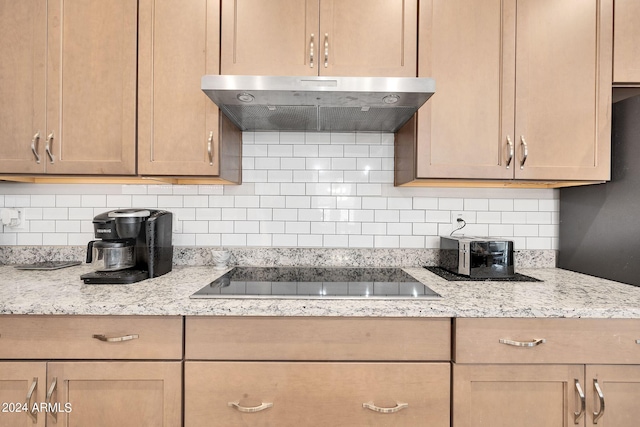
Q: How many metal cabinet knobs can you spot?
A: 15